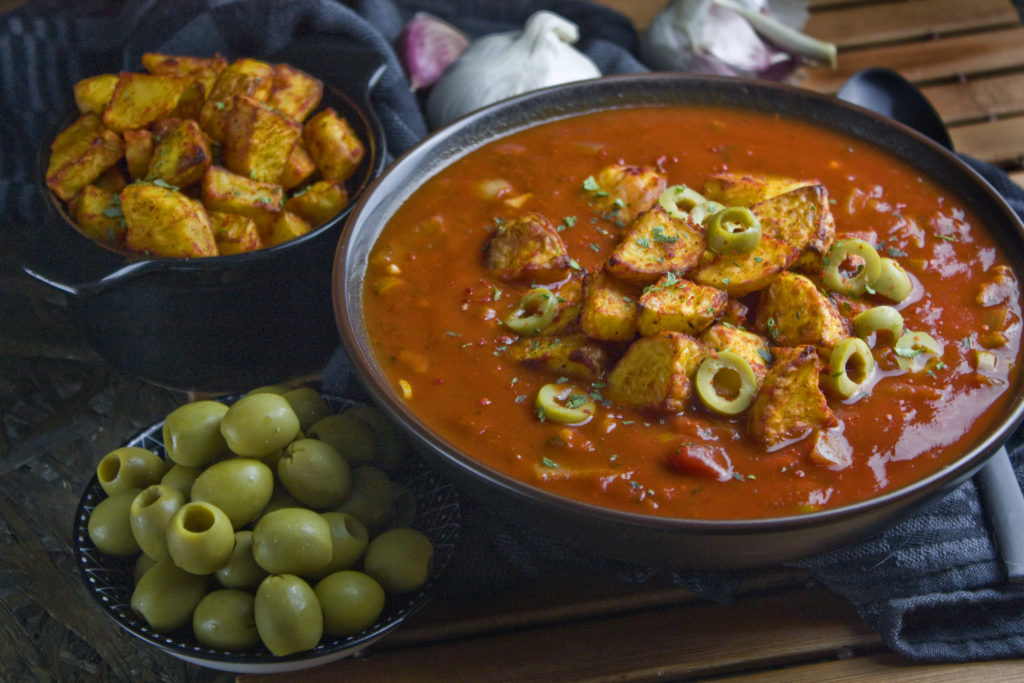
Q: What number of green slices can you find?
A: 11